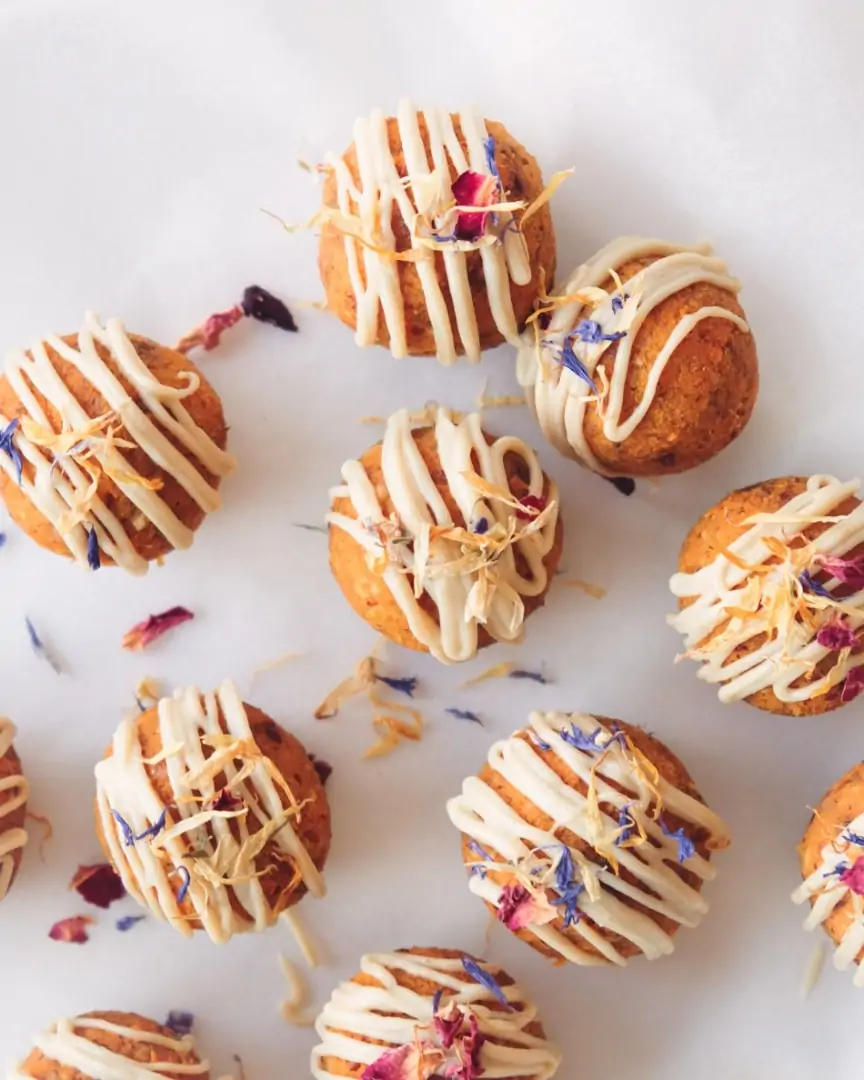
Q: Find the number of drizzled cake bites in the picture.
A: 11